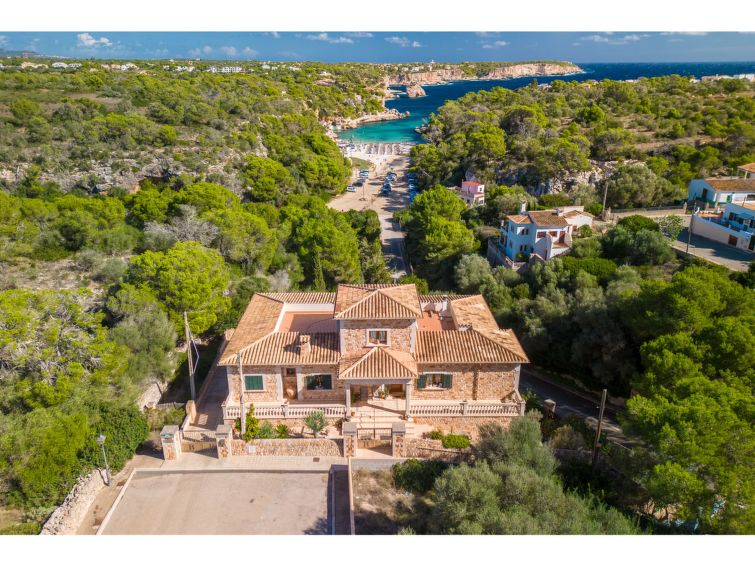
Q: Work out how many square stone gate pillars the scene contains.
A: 4